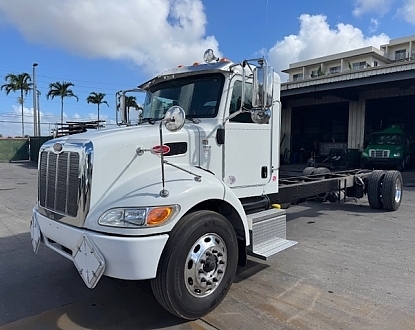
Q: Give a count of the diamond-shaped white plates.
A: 2